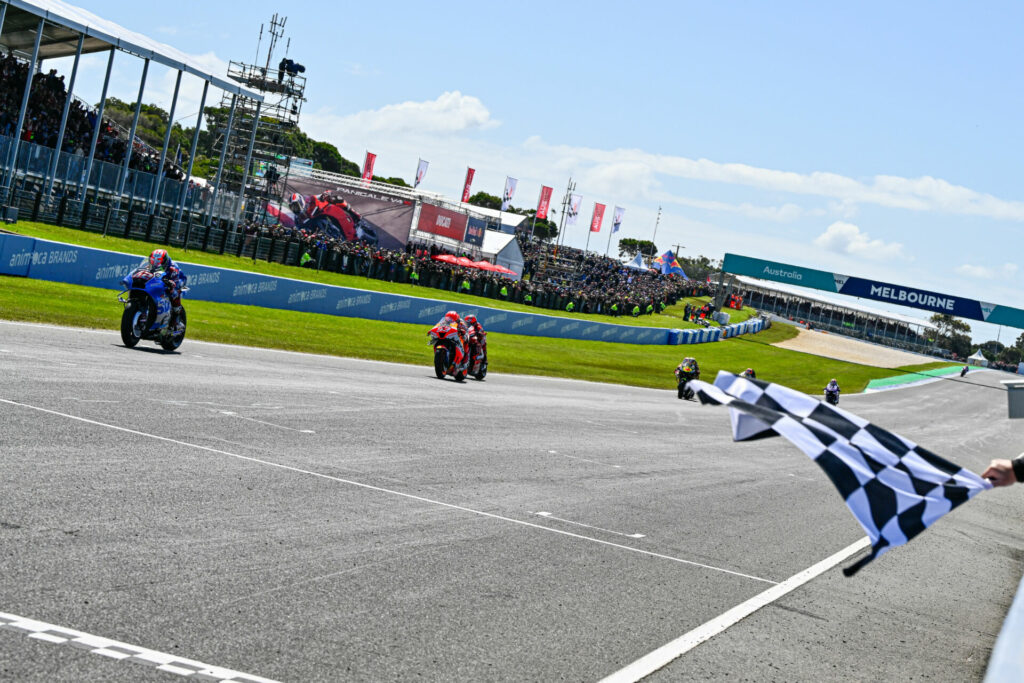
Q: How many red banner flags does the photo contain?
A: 4